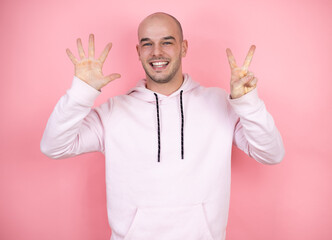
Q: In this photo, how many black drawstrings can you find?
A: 2